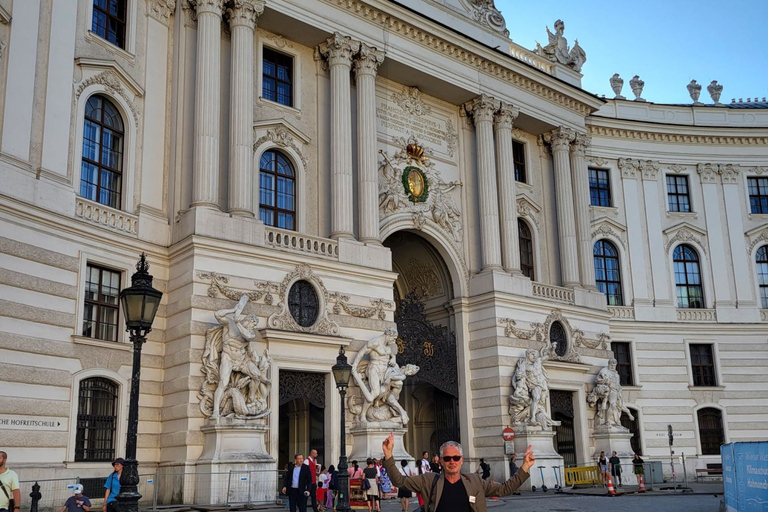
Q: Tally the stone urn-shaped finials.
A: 4